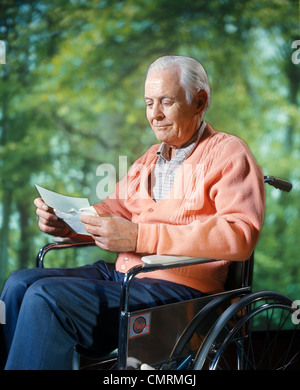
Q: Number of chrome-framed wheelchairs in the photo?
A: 1